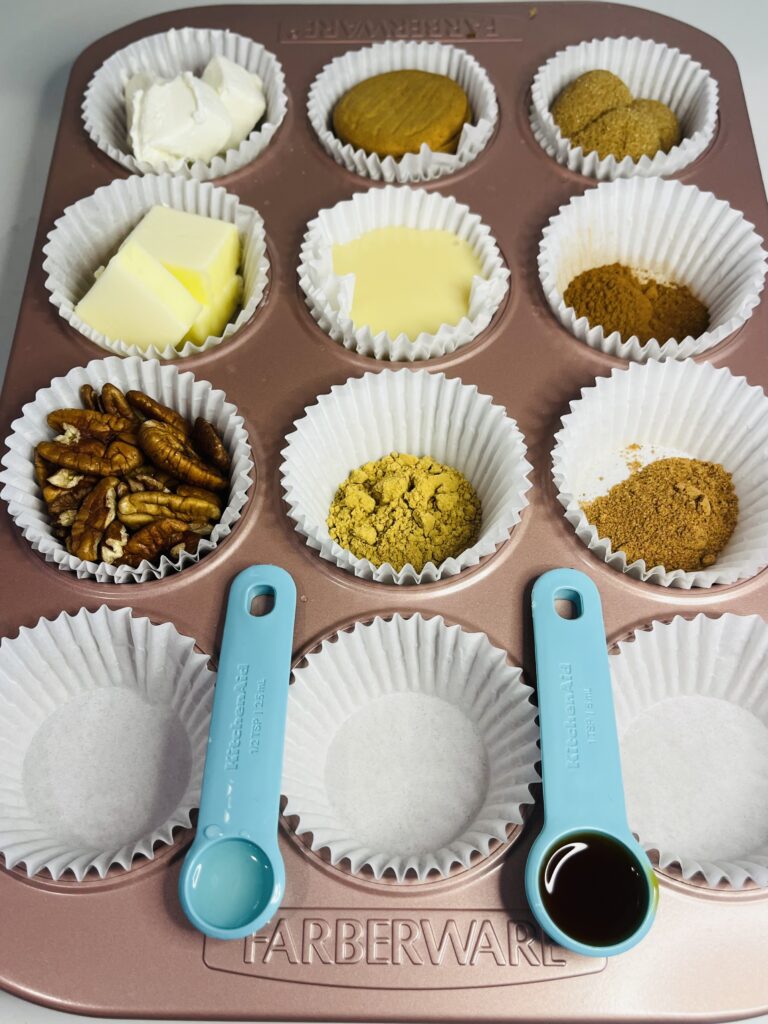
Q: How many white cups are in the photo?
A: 12